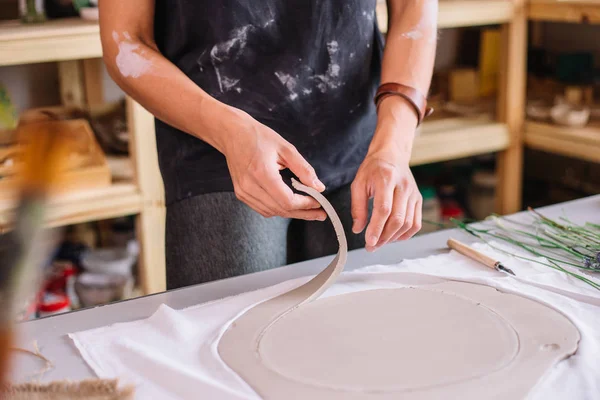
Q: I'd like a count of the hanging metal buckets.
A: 0